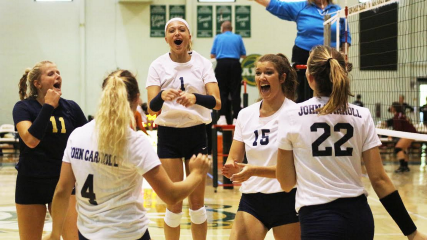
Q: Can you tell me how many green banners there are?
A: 5